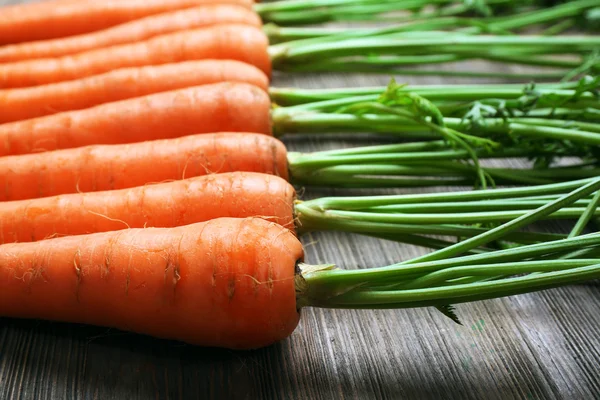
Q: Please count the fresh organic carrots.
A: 8